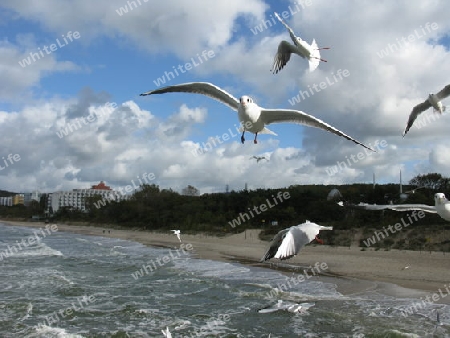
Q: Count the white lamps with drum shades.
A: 0